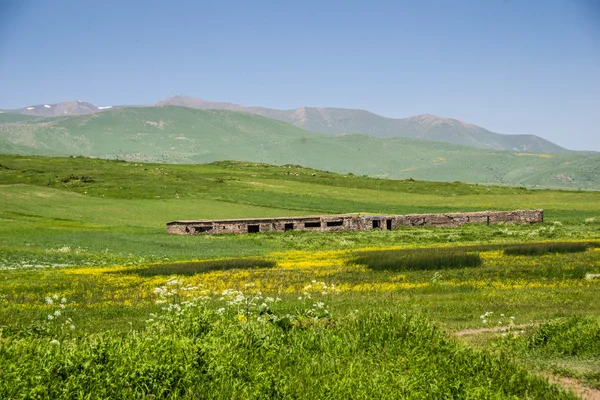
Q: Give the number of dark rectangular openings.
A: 7